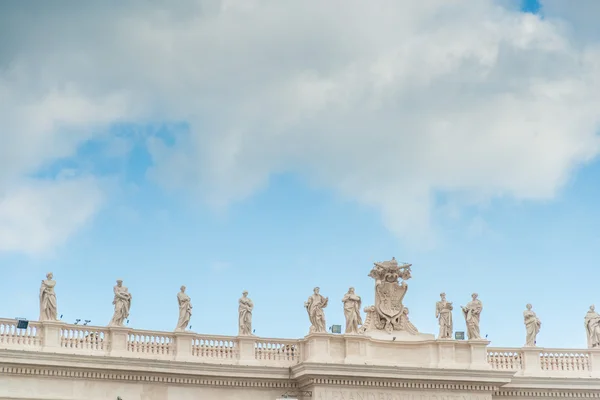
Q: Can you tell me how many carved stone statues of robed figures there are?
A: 10